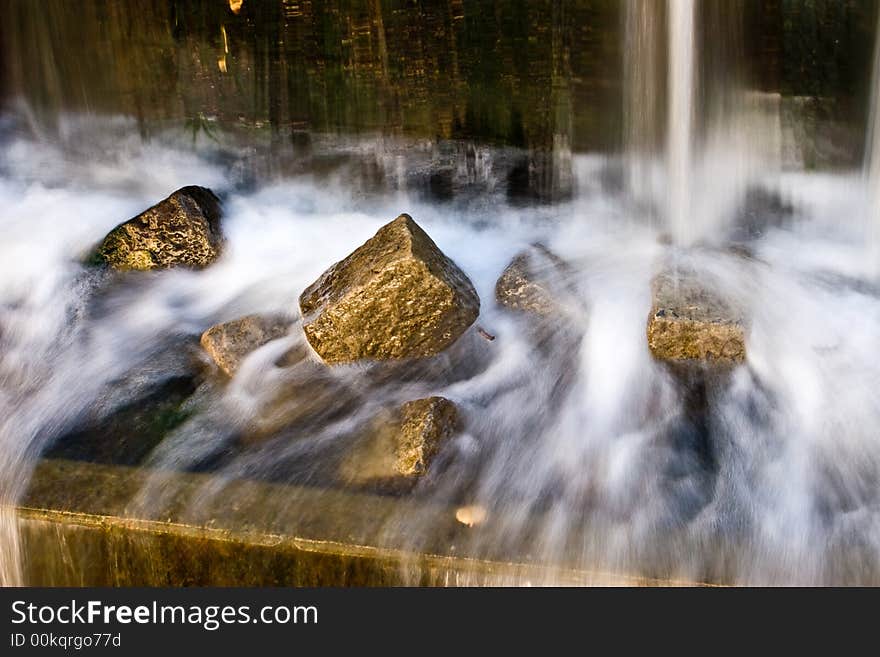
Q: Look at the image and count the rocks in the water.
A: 6